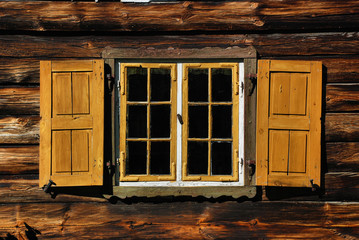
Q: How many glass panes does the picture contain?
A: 12